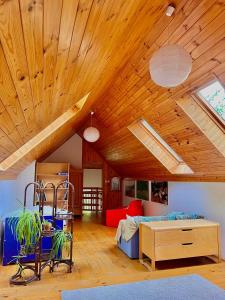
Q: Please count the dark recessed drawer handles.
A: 2